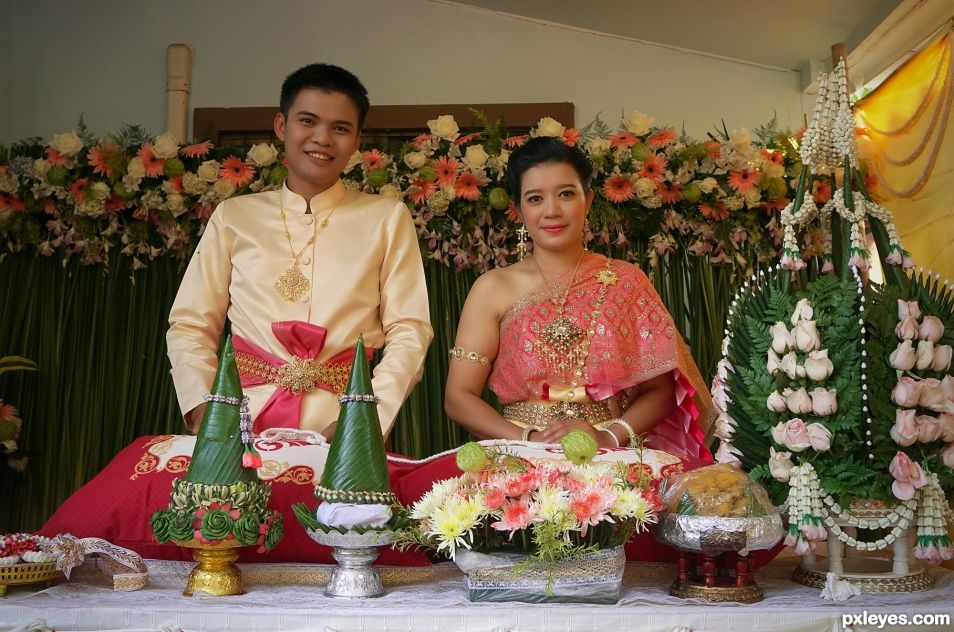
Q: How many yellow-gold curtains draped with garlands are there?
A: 1